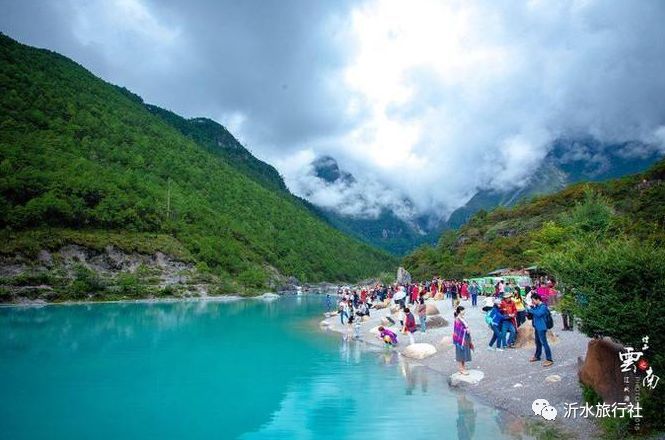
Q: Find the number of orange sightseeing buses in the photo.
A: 0